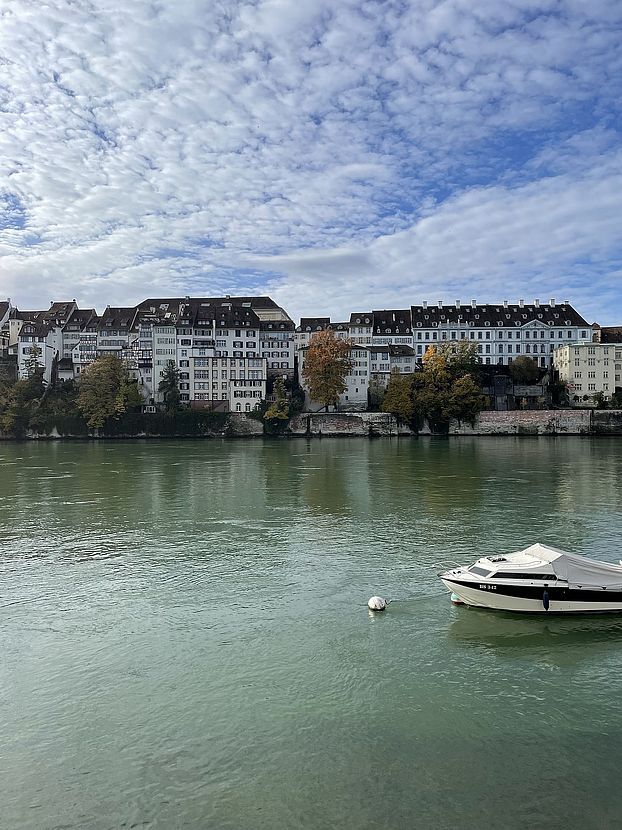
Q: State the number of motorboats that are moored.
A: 1